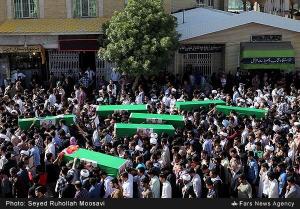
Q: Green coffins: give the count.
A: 7